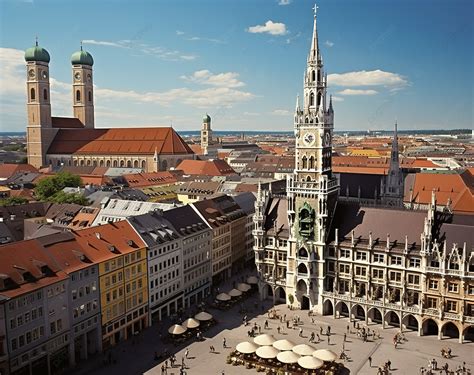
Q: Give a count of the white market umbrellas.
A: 15